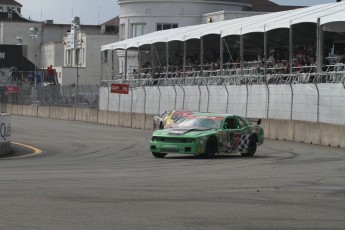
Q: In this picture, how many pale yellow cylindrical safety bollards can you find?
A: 0